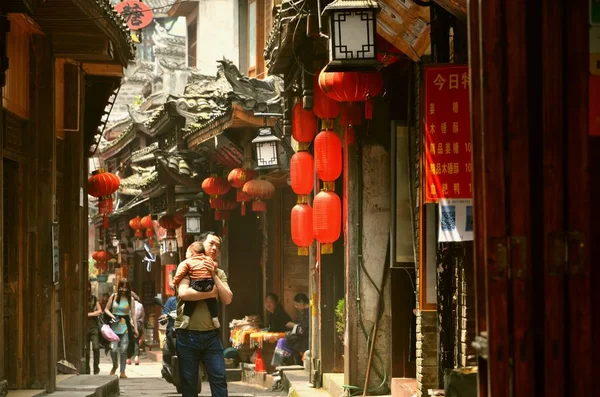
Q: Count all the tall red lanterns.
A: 6